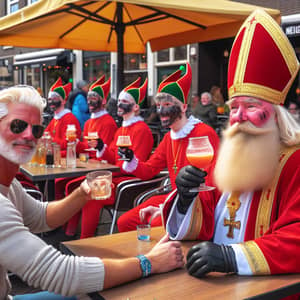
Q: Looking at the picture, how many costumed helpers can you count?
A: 4